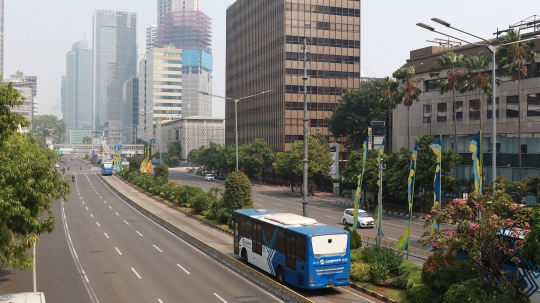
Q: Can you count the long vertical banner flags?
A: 5